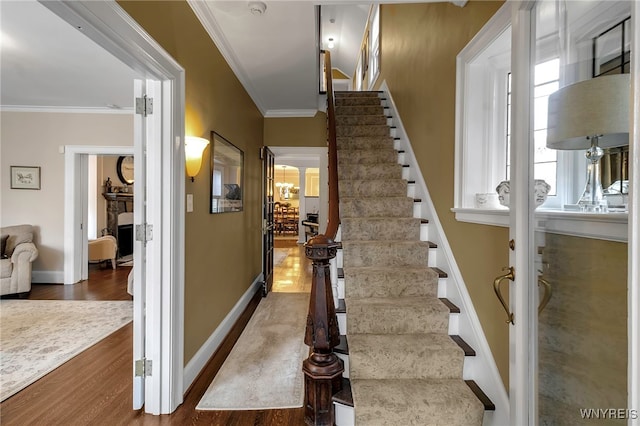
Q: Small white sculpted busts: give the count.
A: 2